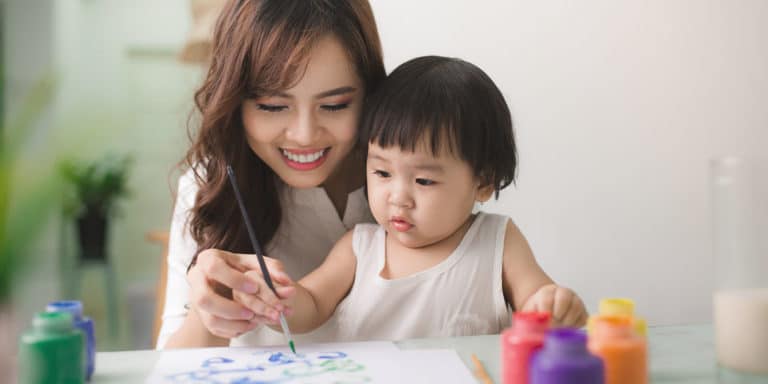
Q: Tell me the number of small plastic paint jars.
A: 6